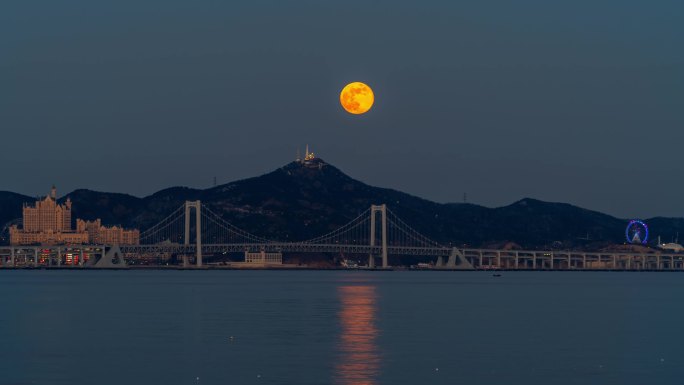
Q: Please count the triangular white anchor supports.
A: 2